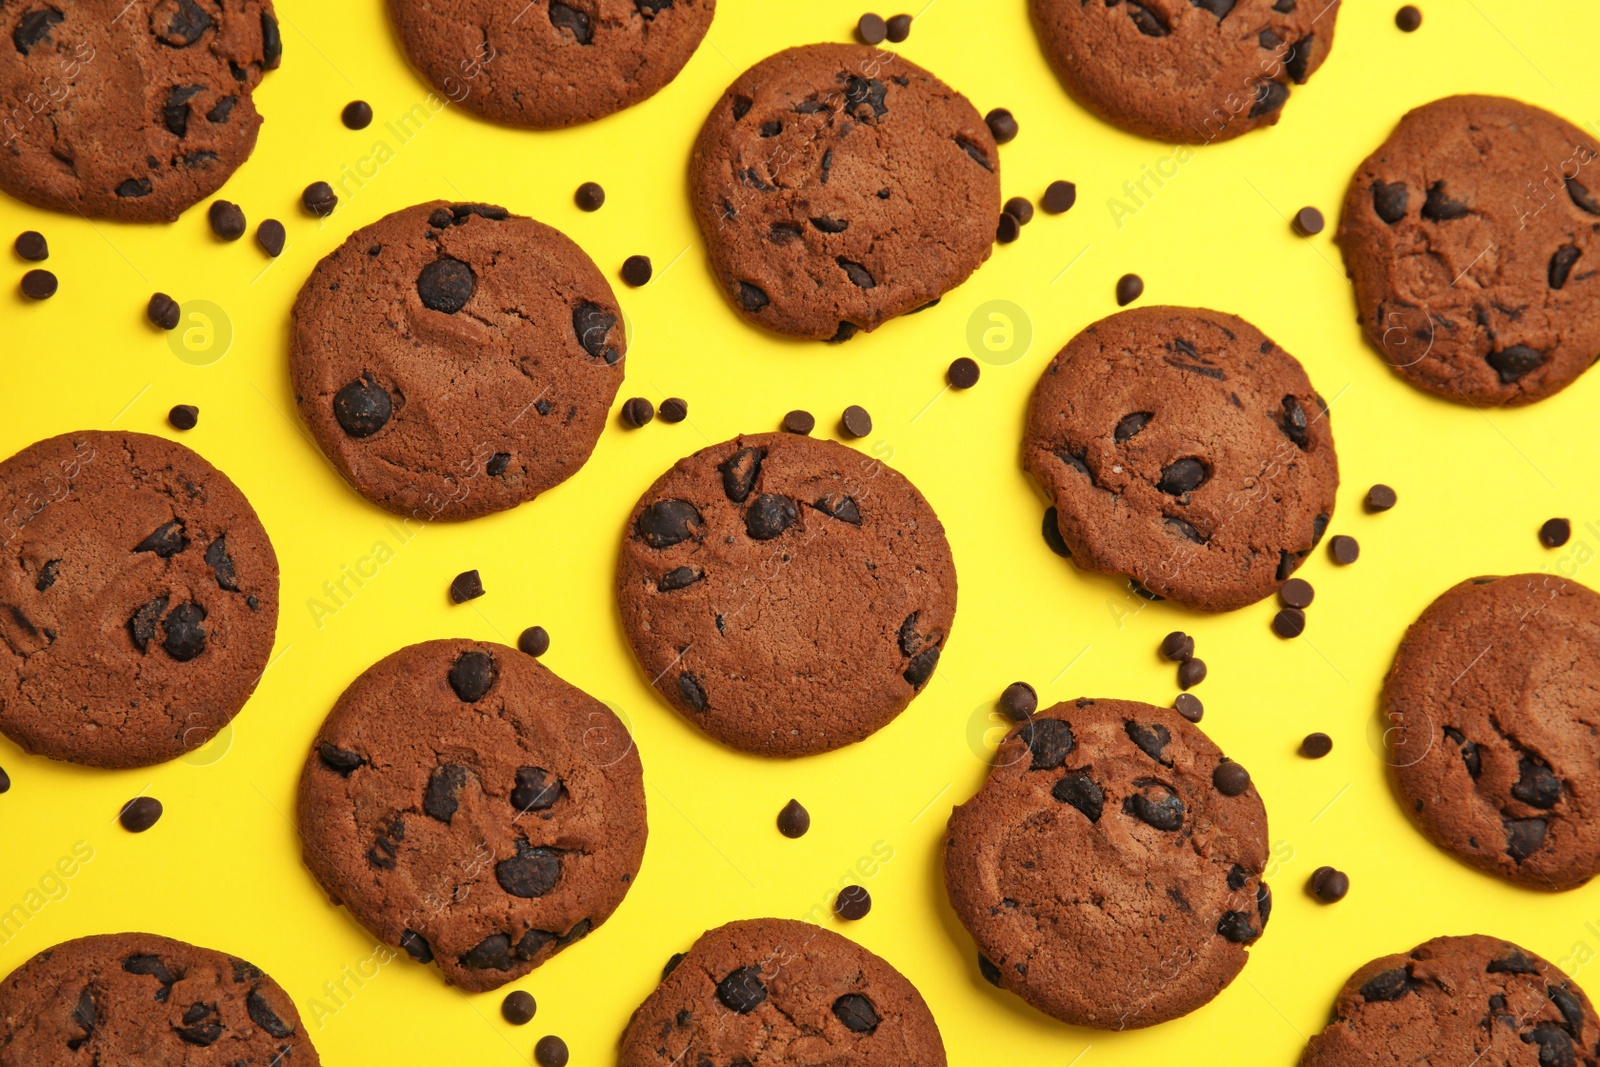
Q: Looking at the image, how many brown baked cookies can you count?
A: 15